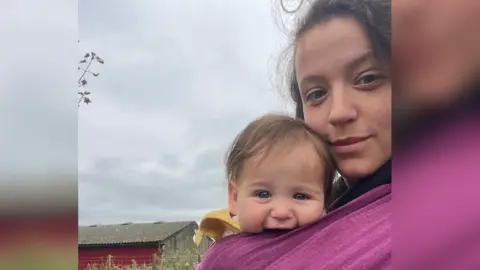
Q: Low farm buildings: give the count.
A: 1